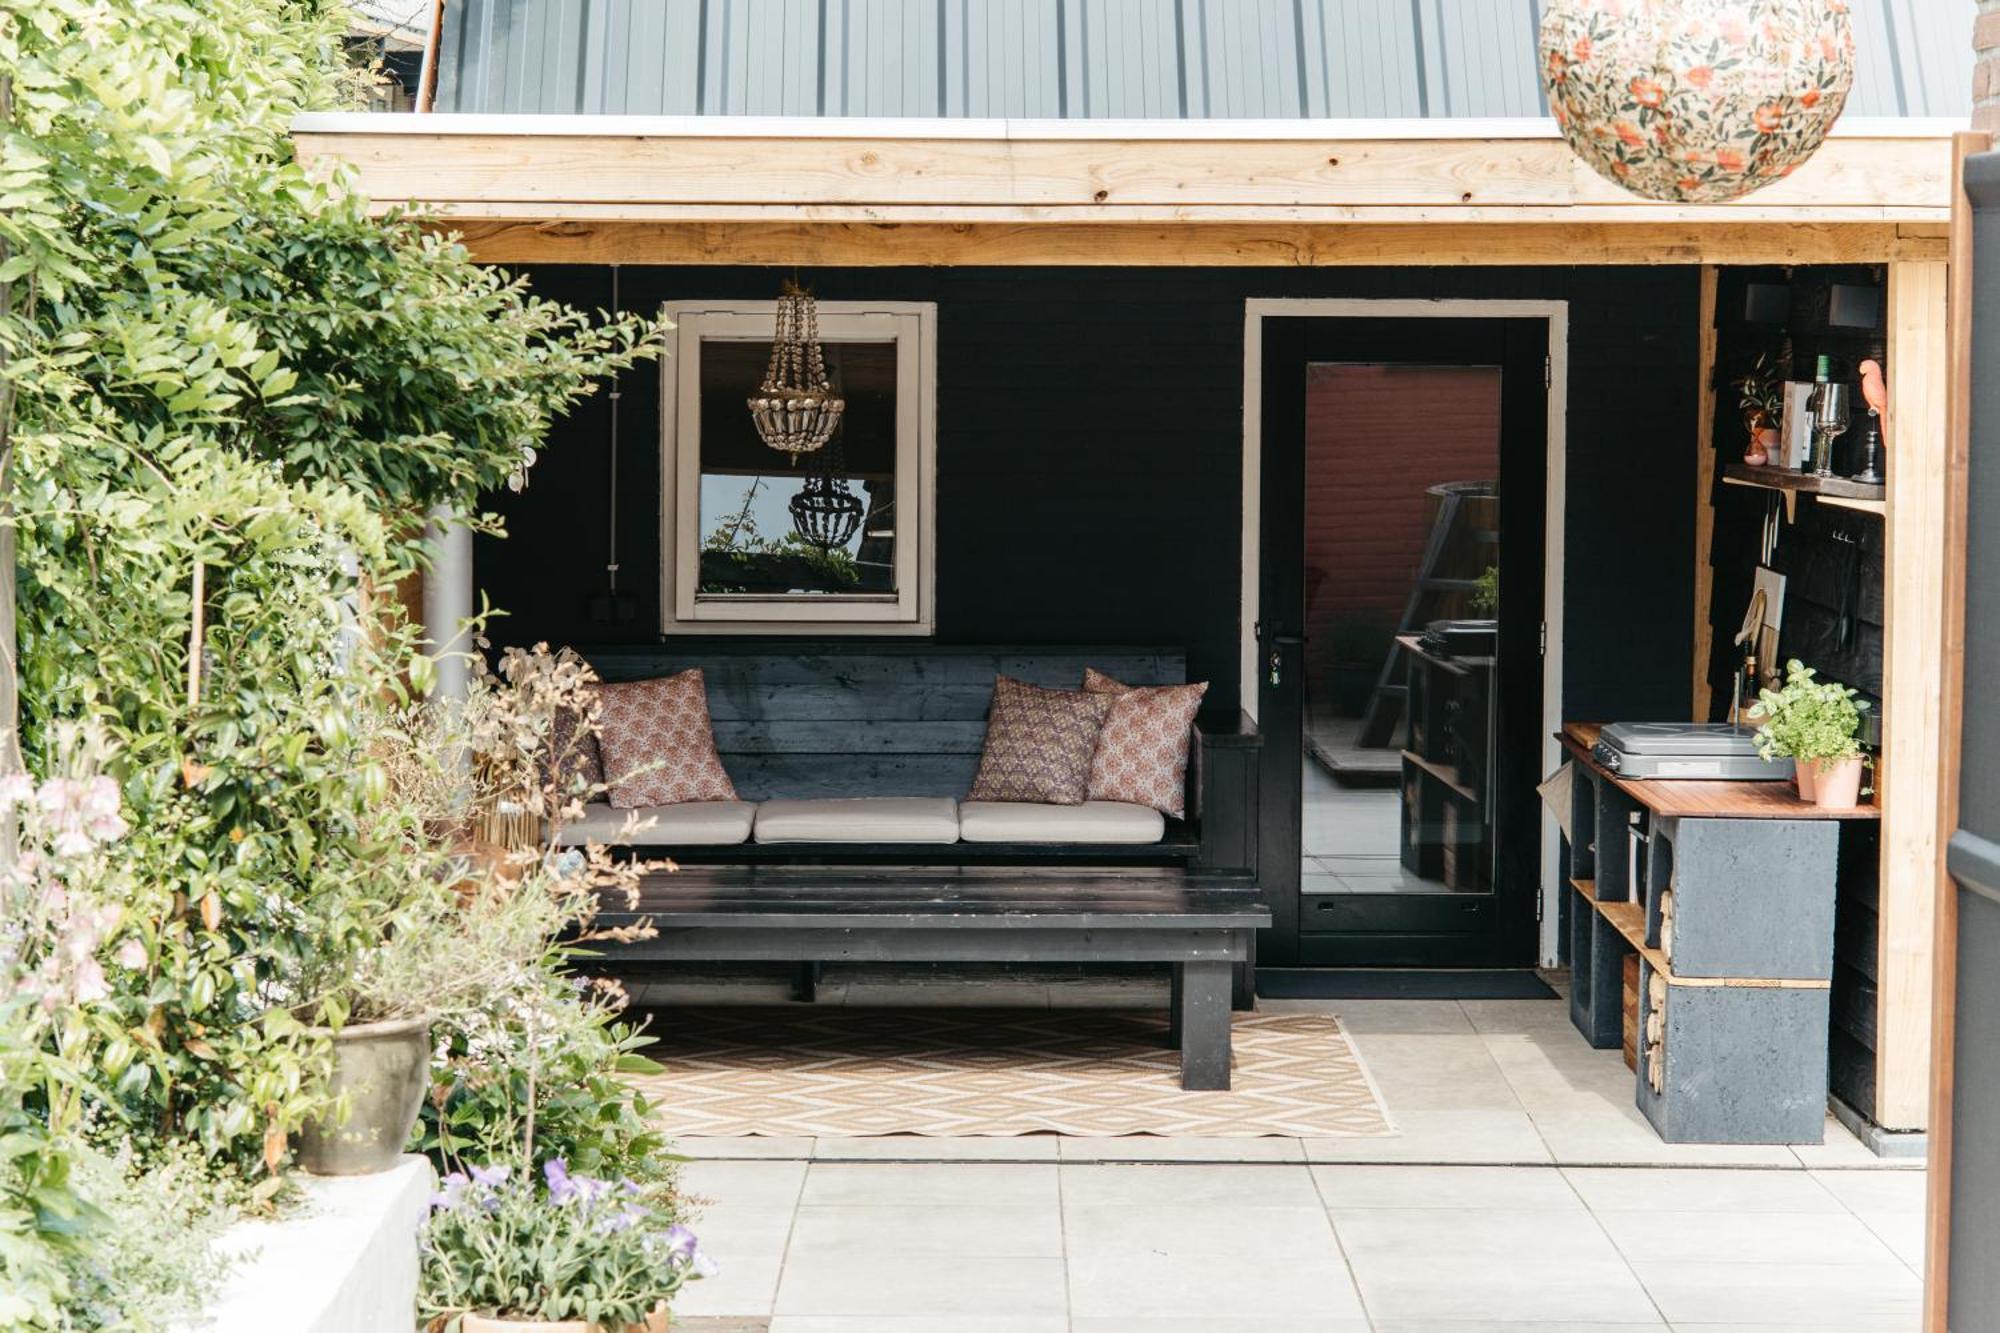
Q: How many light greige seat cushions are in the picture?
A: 3